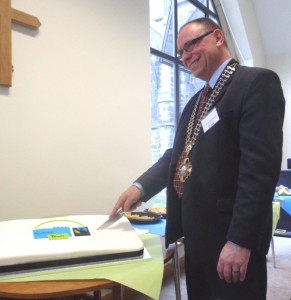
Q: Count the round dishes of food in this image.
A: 2